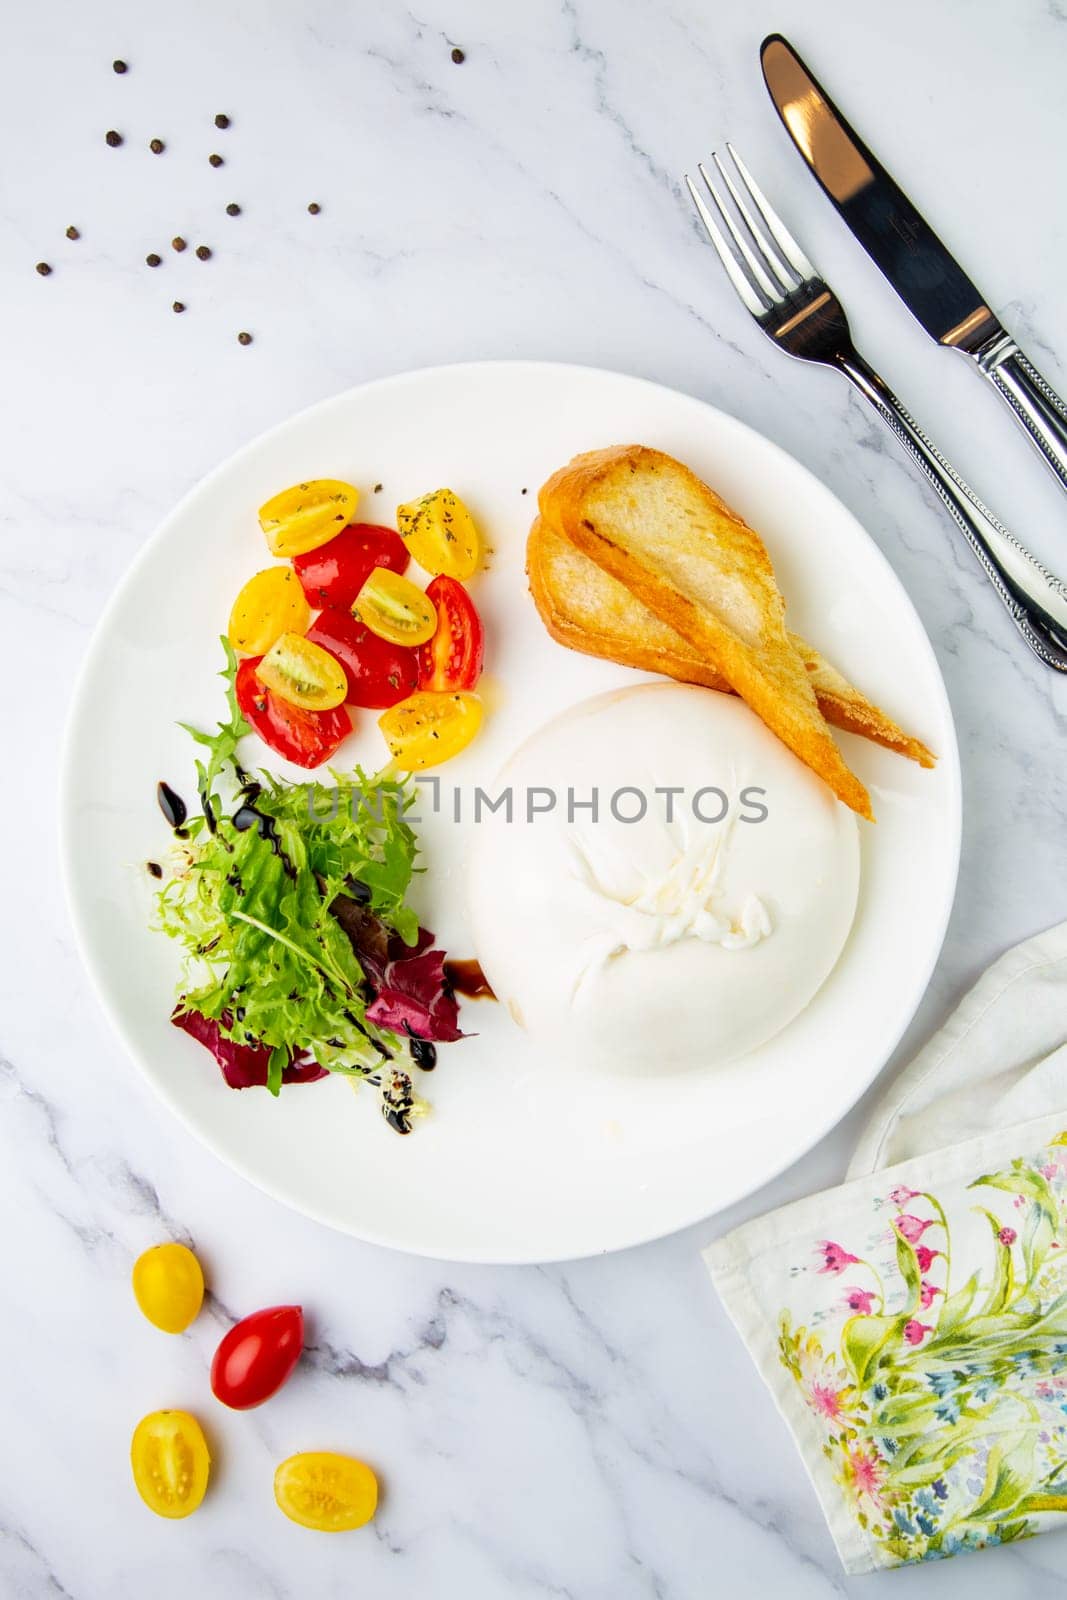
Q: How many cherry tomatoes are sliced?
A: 12